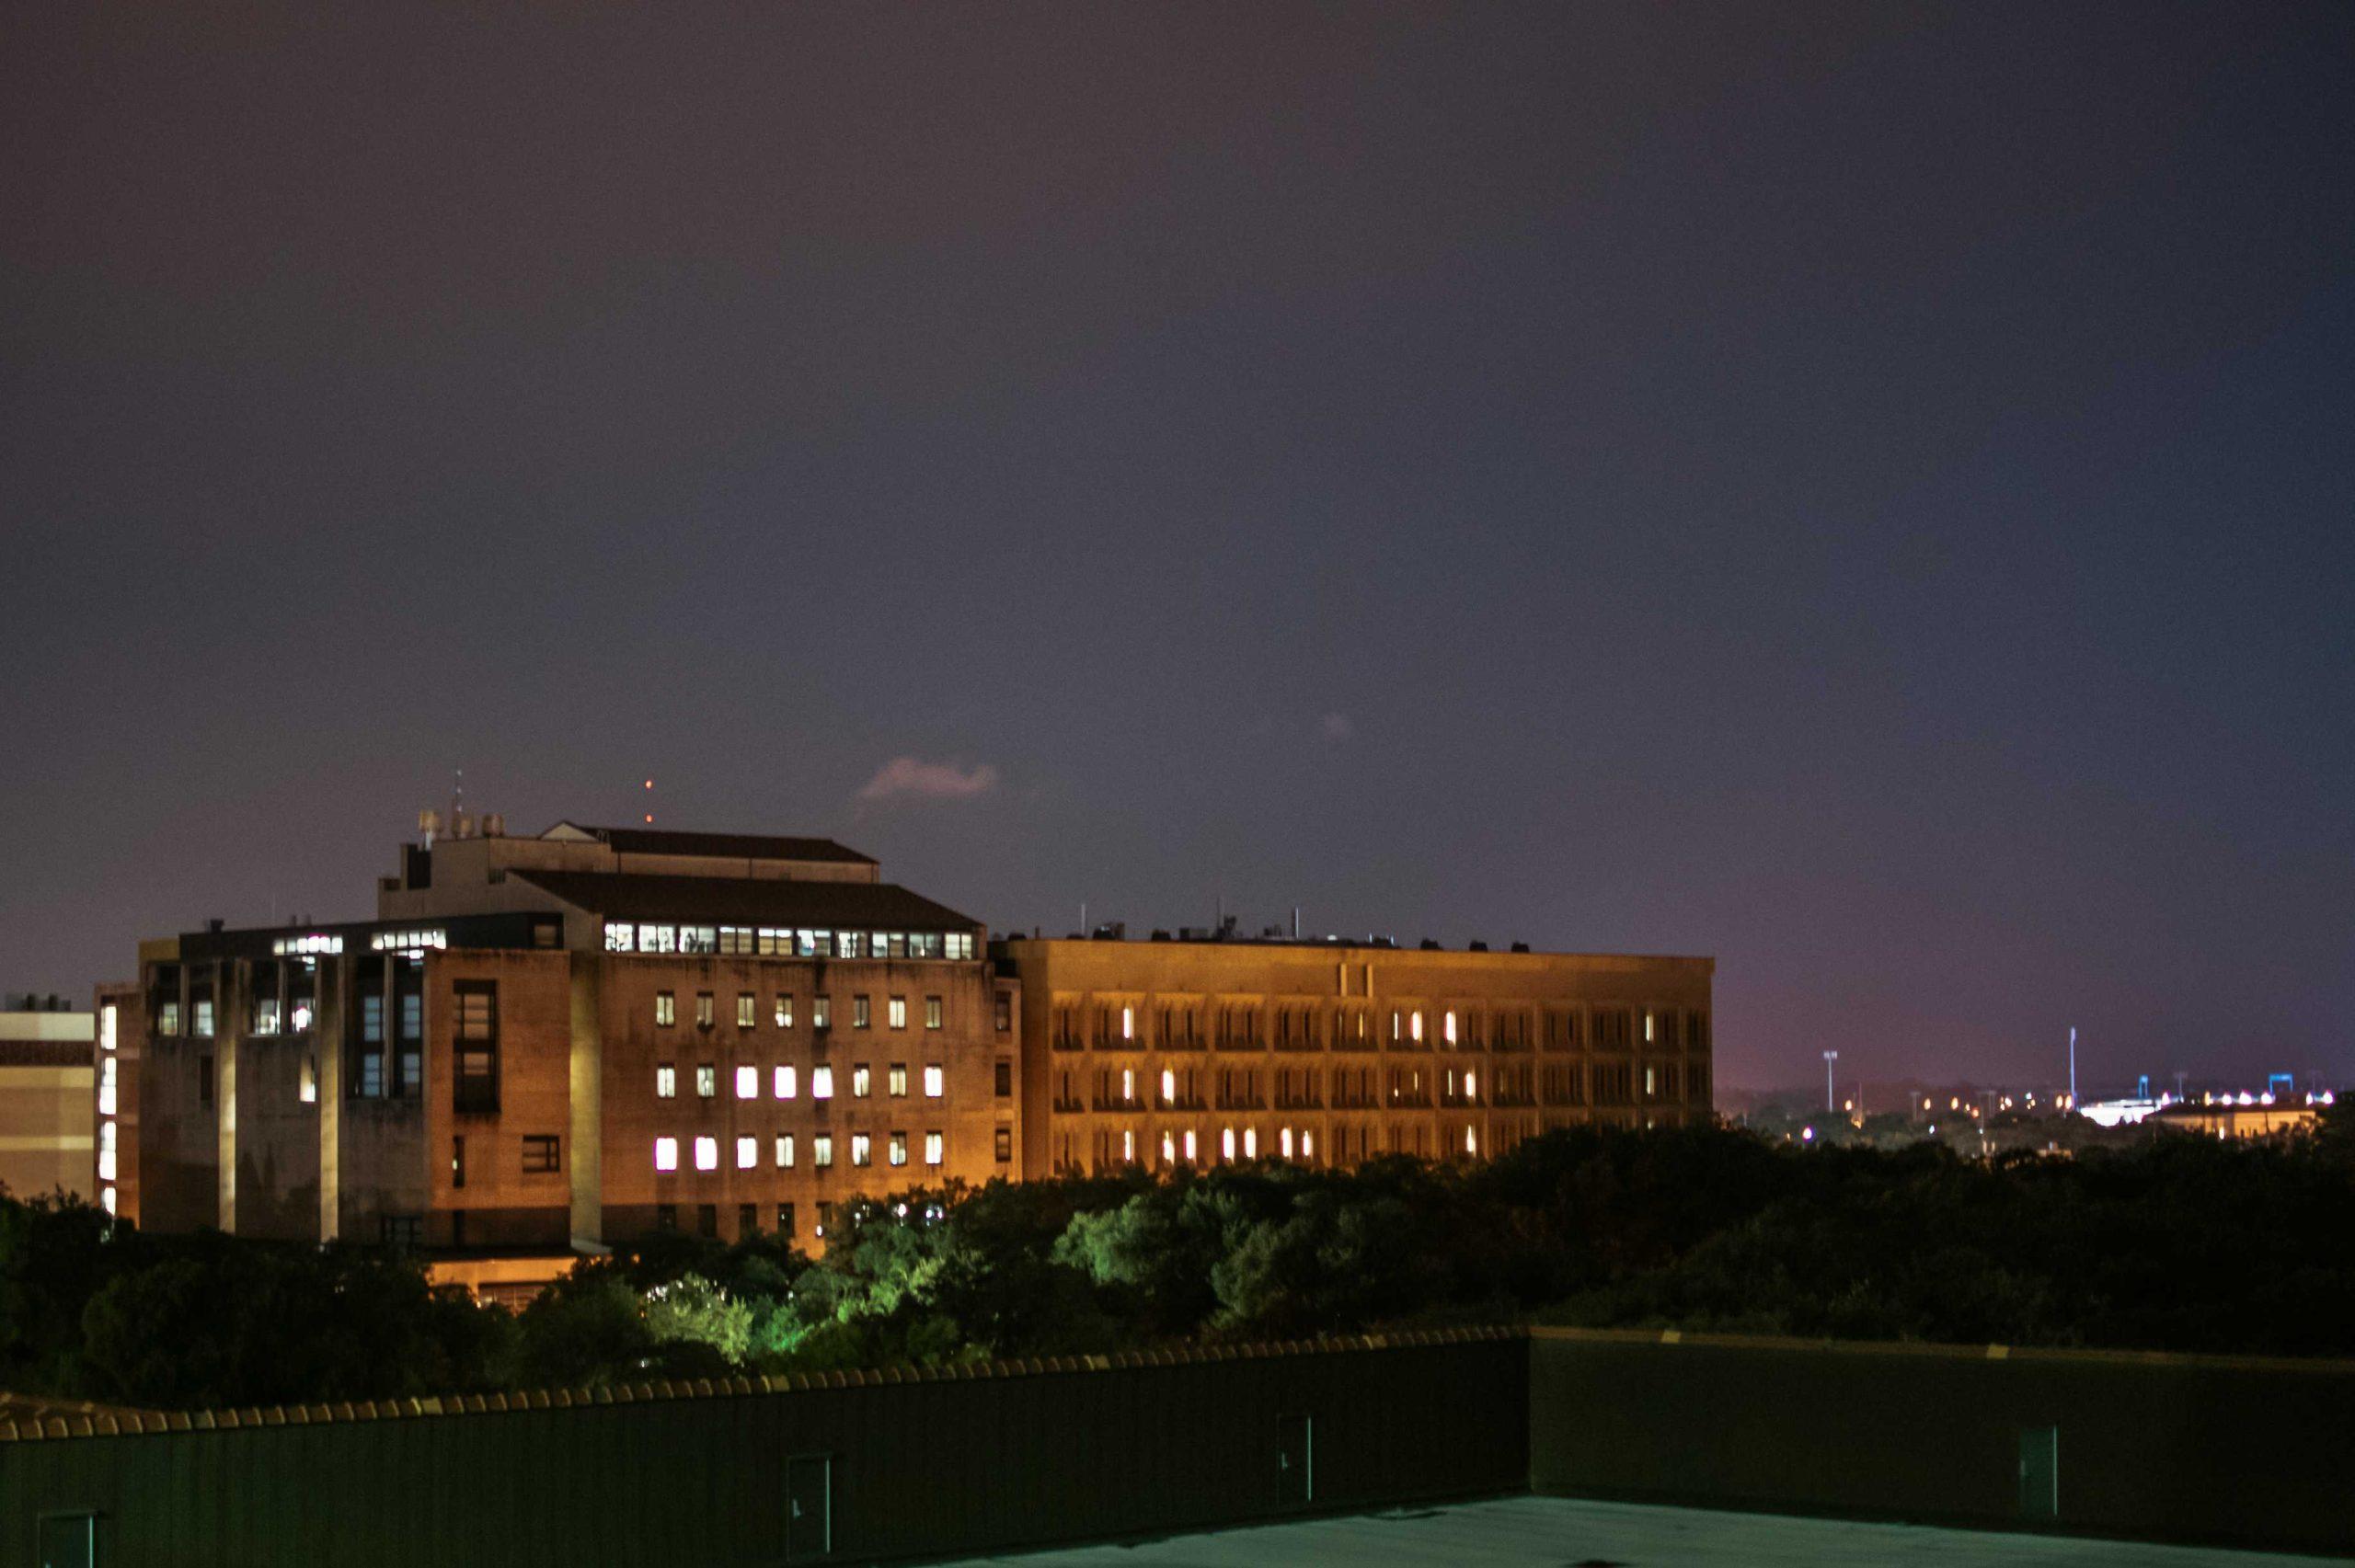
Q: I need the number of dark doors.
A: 4